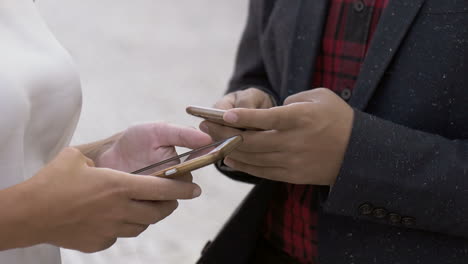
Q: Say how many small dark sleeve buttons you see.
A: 4